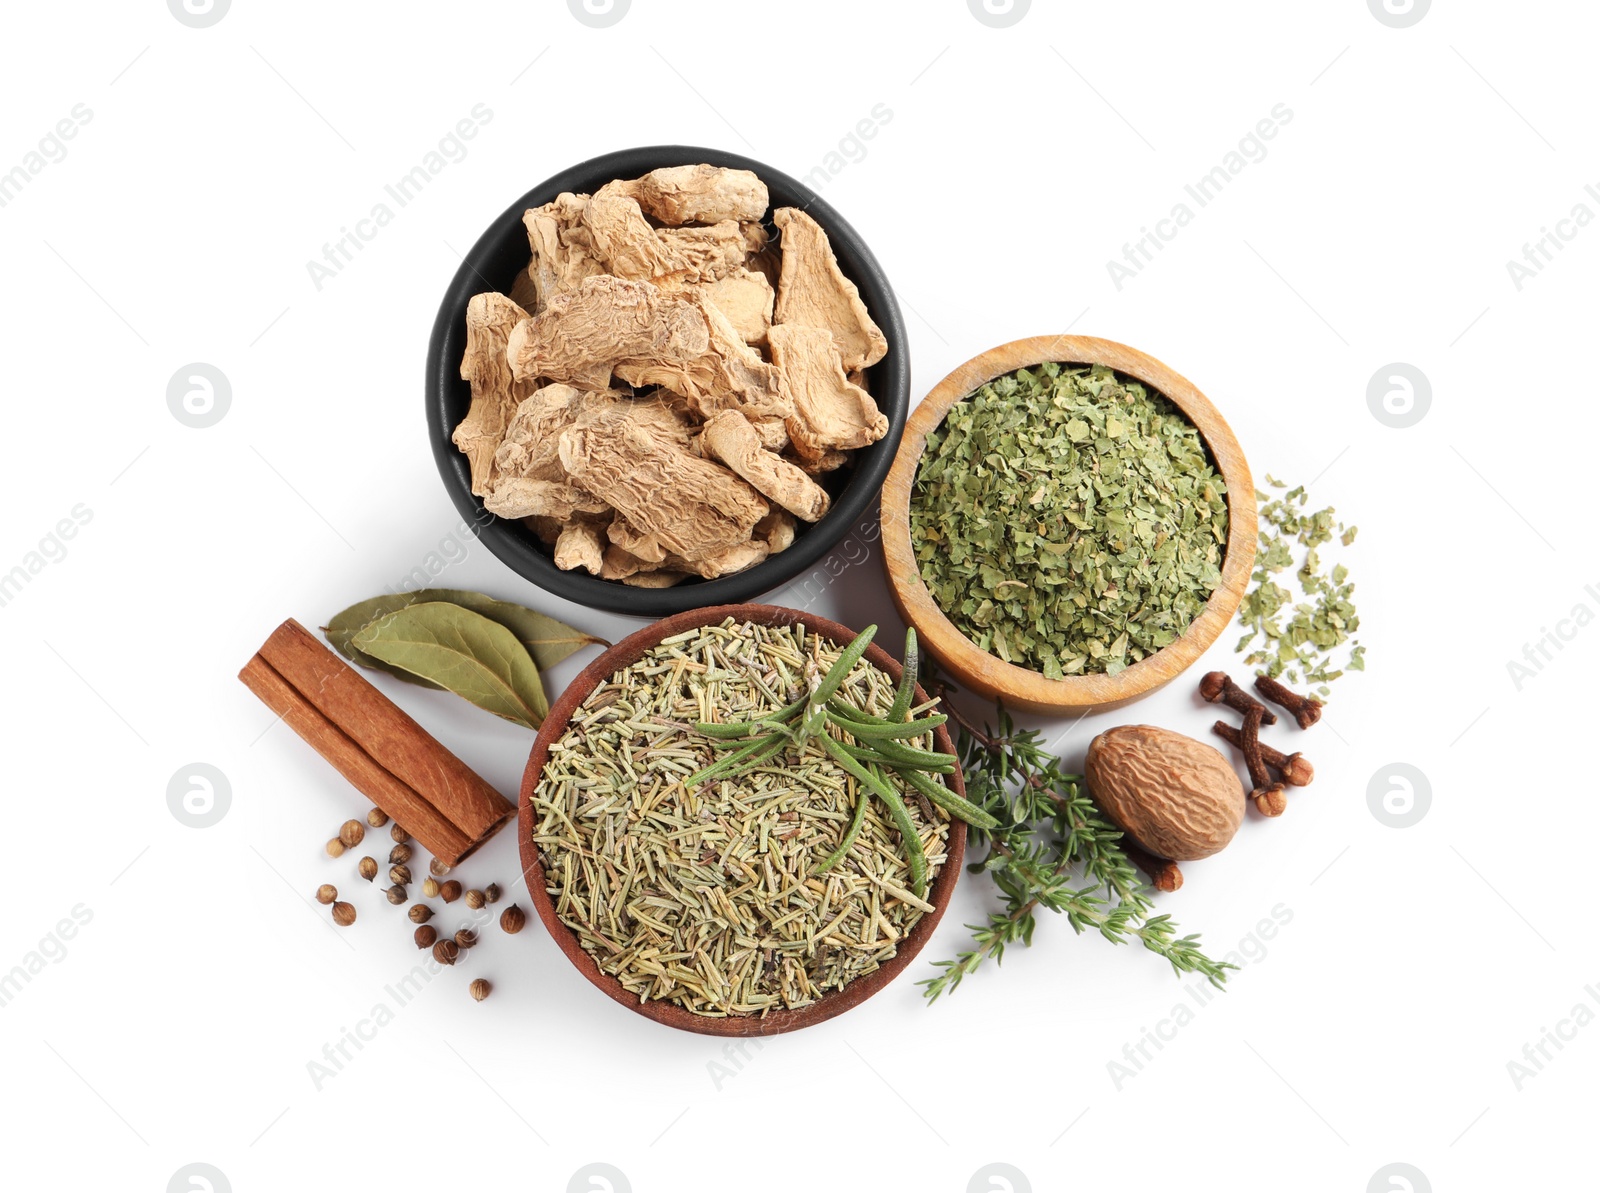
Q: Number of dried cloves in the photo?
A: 5